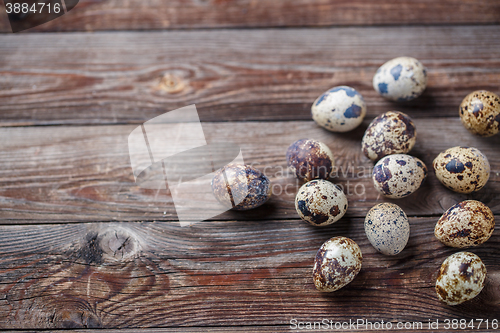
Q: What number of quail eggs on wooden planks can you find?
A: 13